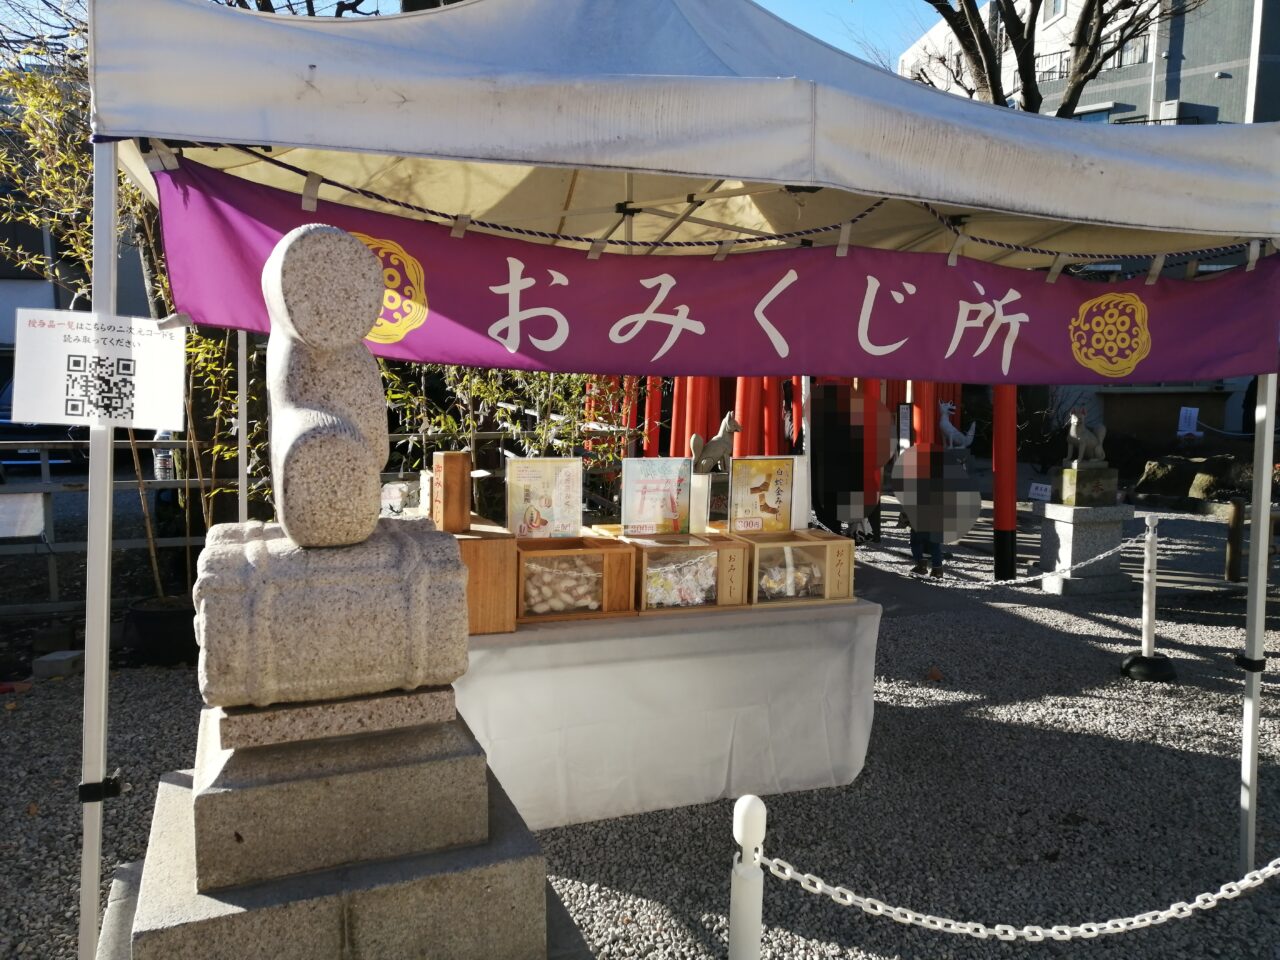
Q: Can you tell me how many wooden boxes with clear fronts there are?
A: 3